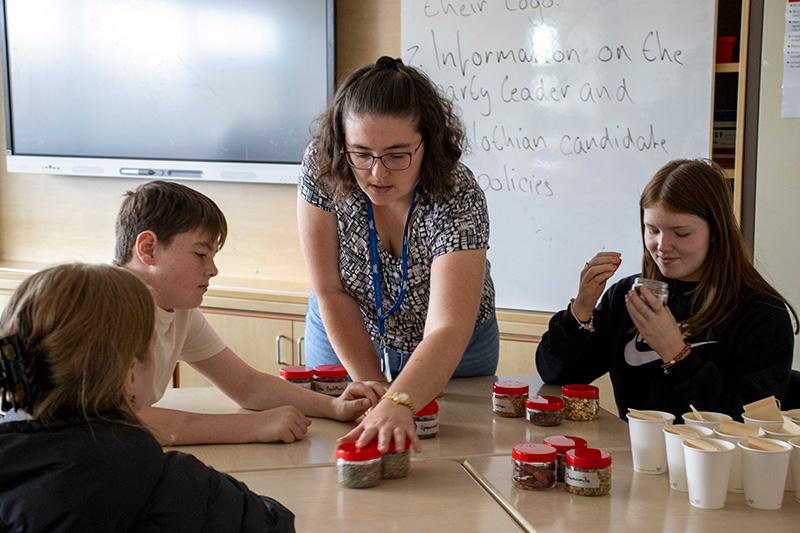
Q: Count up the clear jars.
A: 12